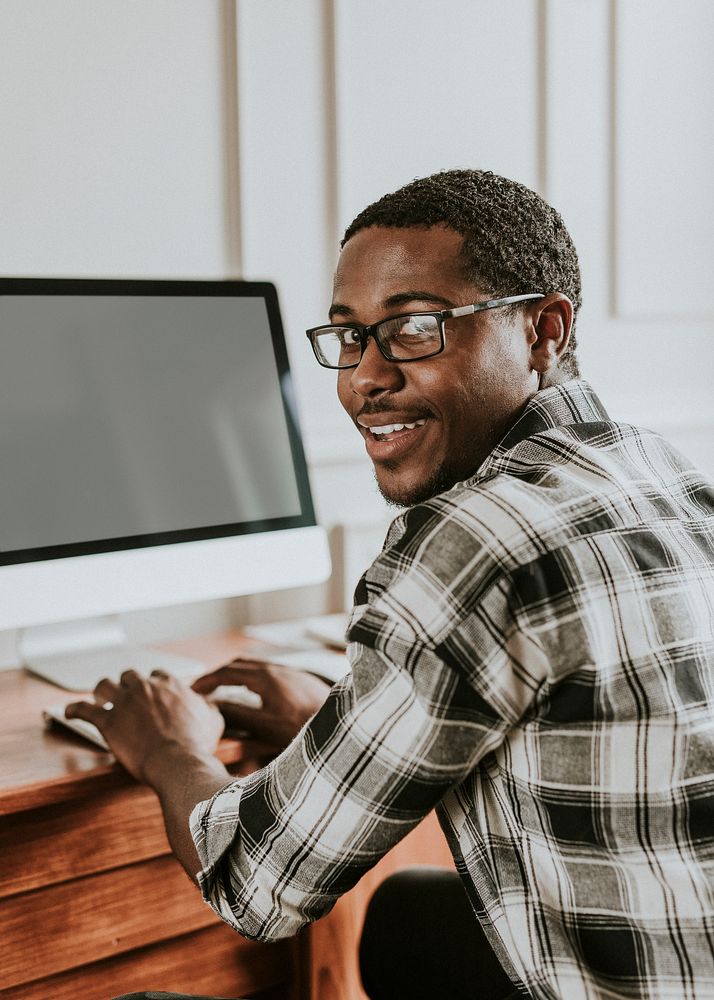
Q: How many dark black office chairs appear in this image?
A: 1